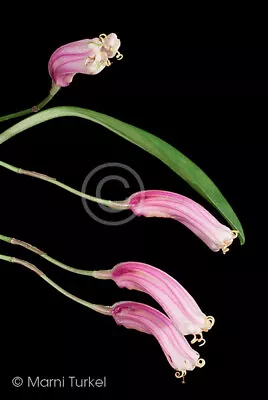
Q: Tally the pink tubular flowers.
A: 4